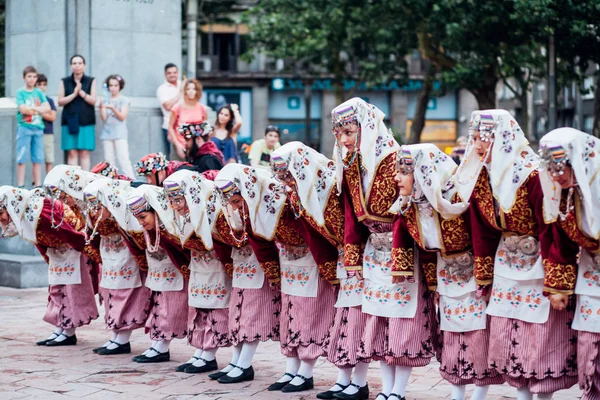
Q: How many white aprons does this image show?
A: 11